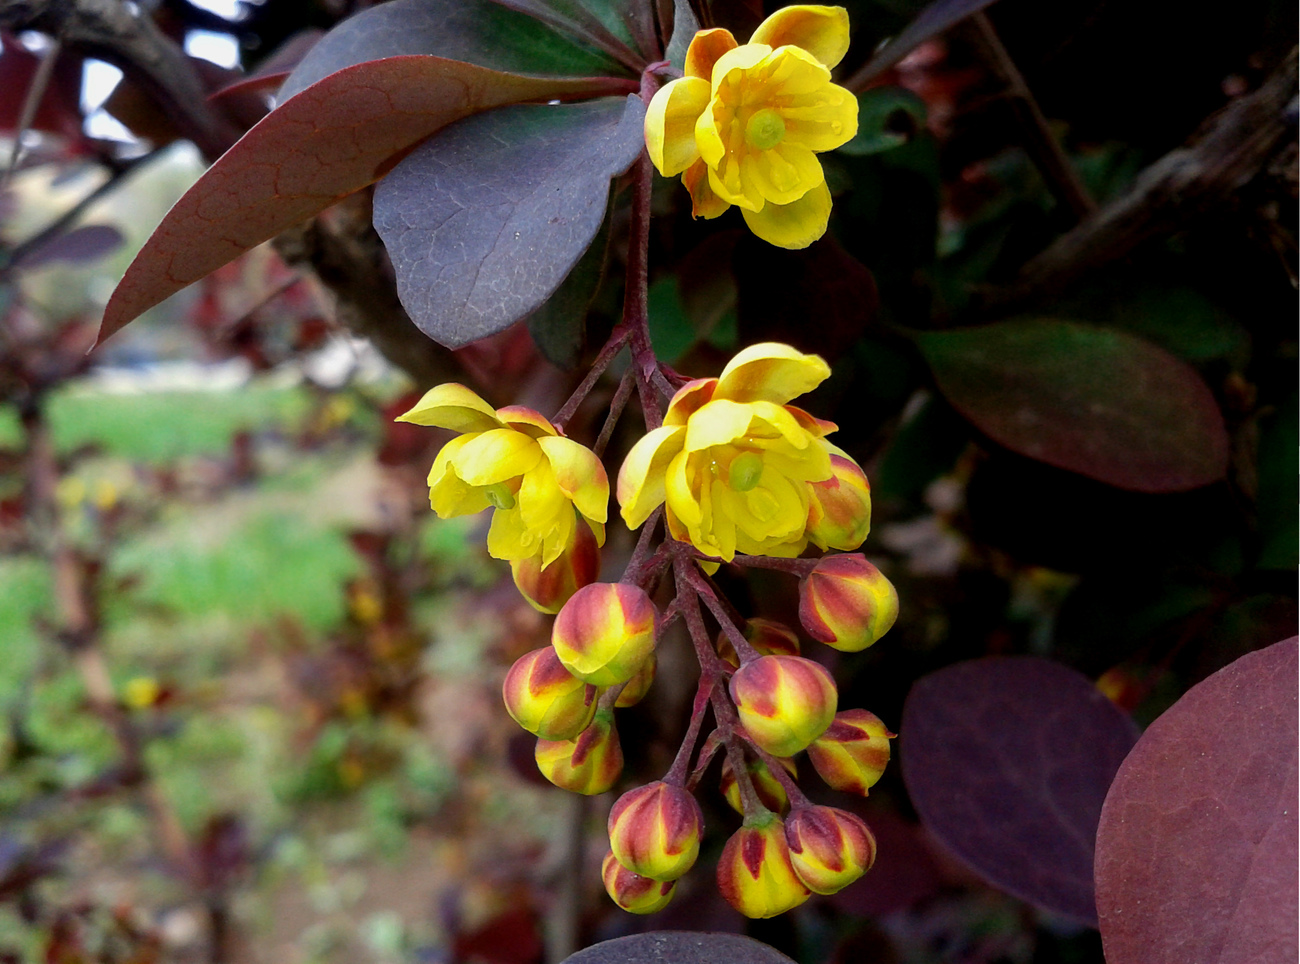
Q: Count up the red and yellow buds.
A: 15